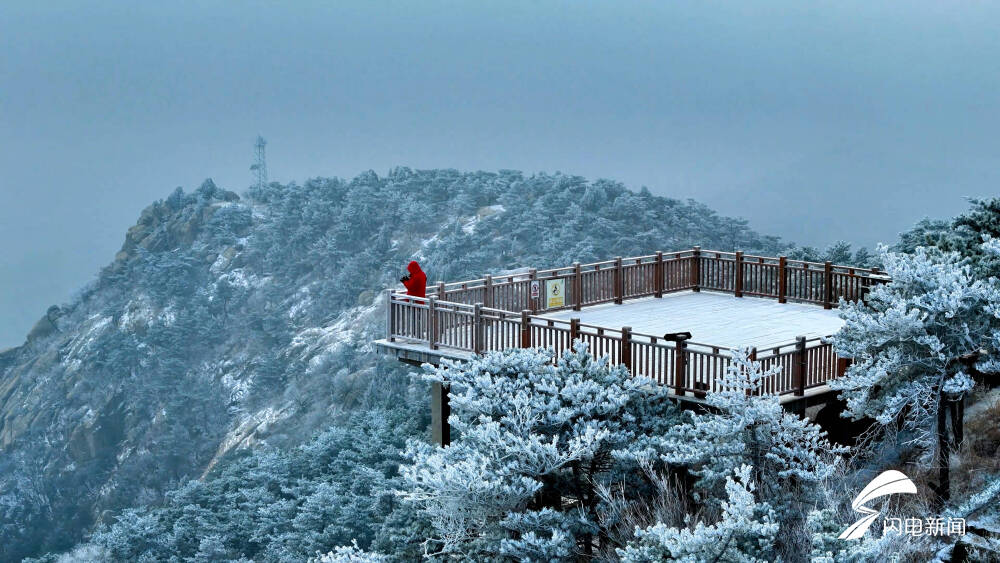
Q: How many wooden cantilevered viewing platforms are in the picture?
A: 1